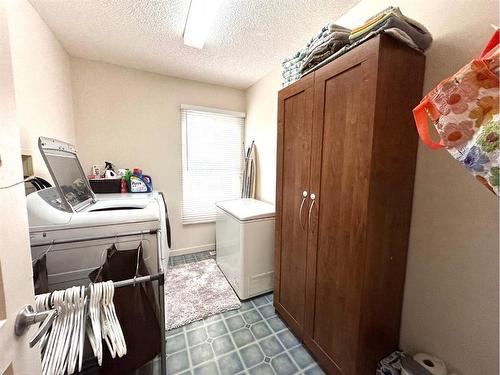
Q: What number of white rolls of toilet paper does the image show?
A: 1